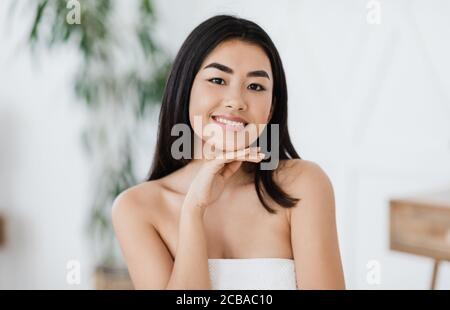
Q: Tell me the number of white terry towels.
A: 1